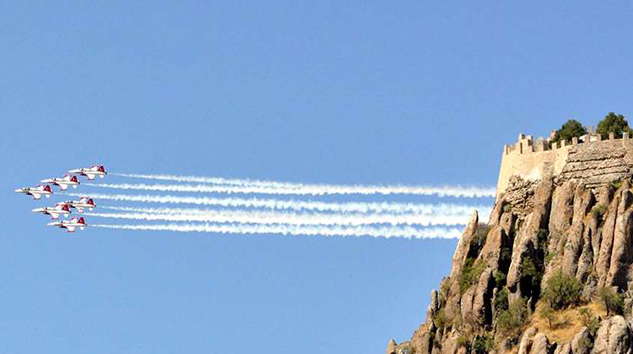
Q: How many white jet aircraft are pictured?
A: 6